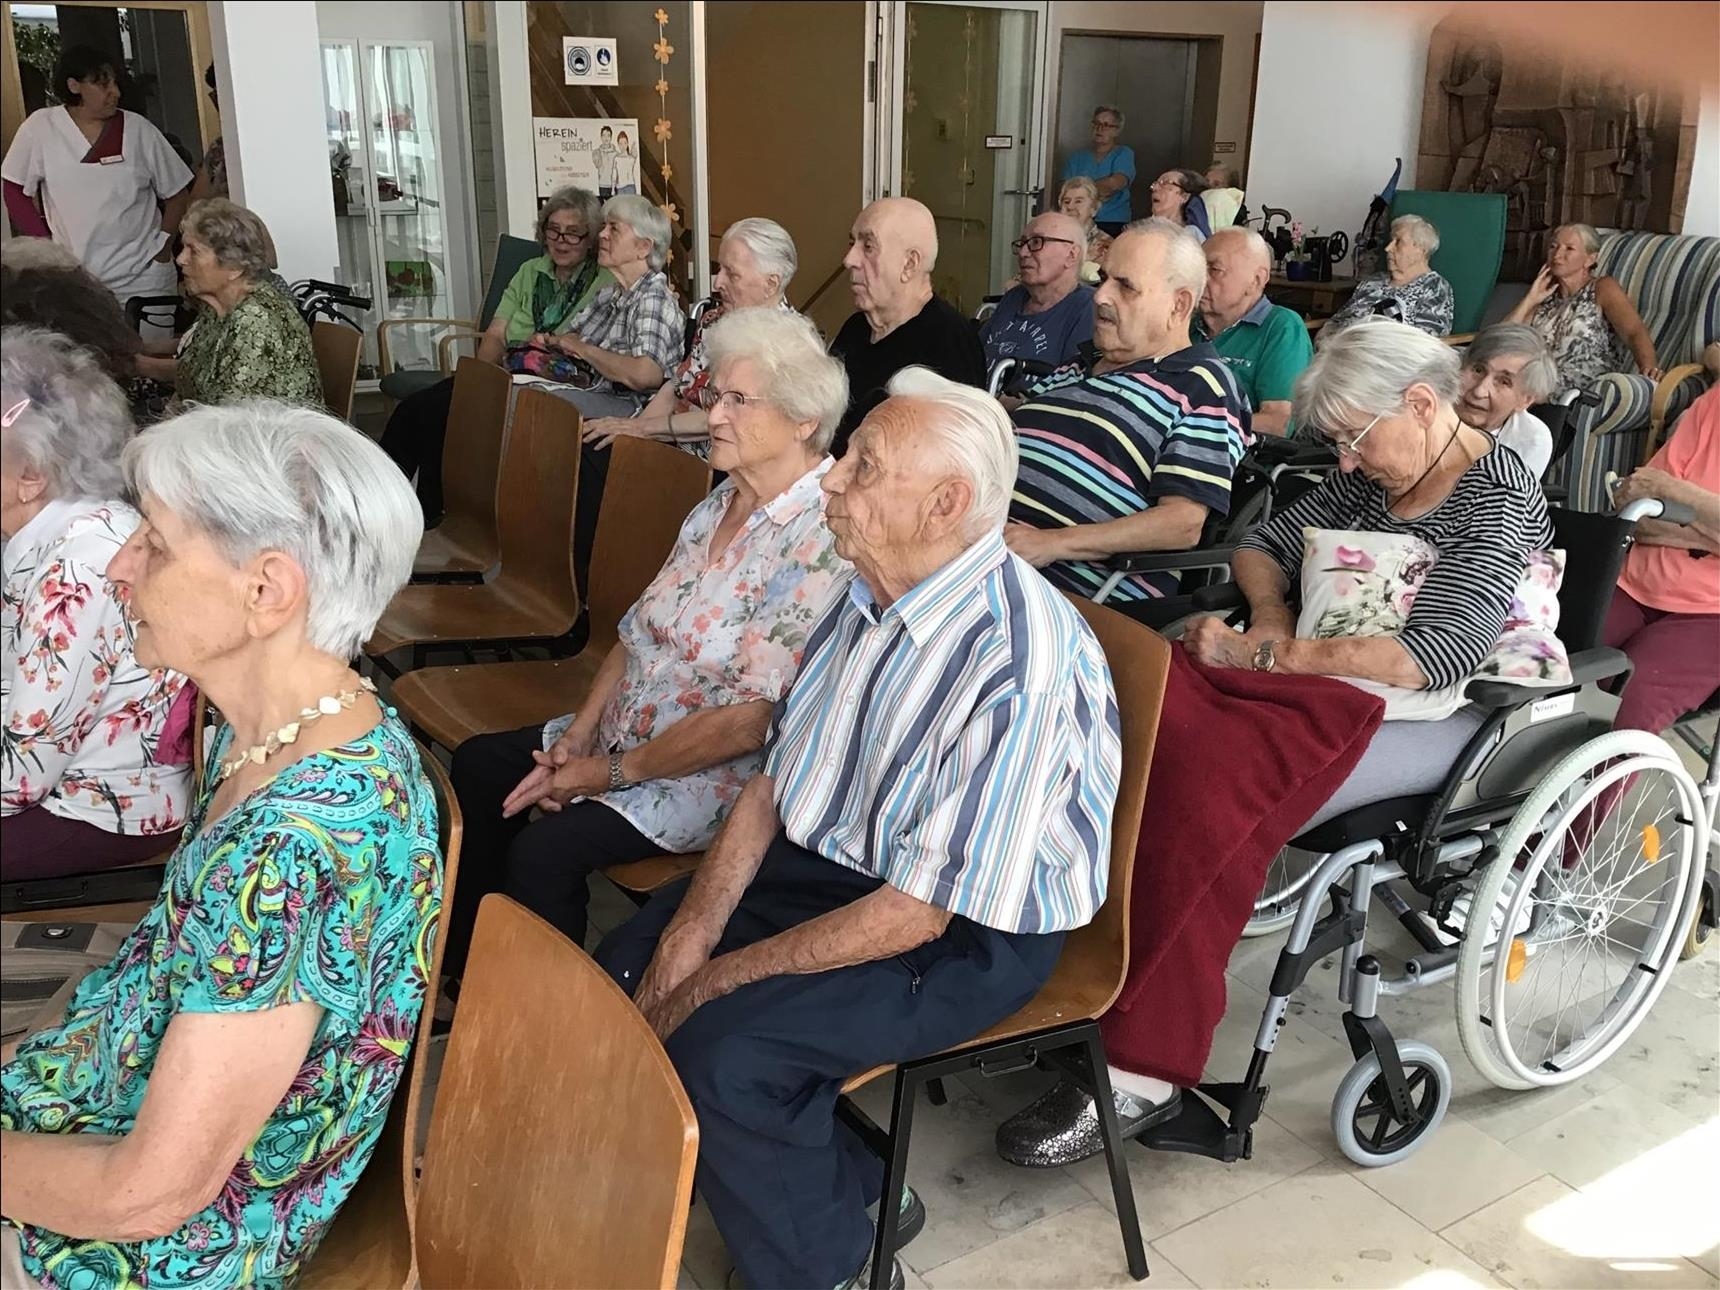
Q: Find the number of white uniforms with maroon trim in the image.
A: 1